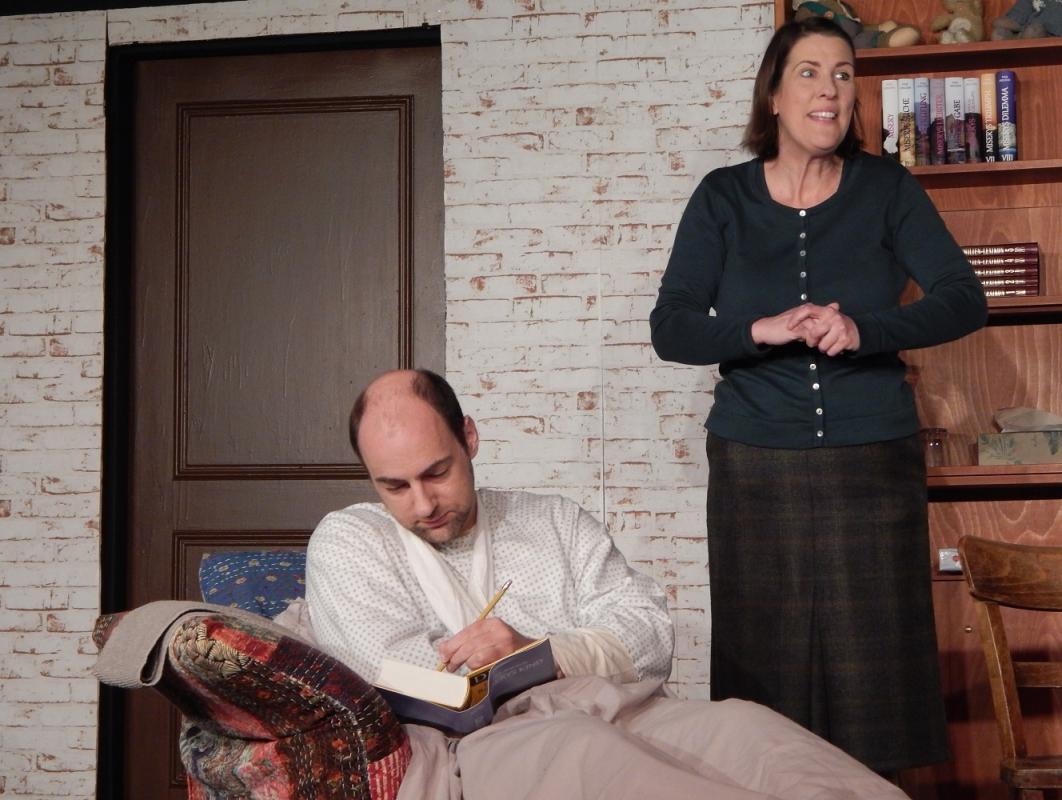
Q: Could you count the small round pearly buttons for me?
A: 9